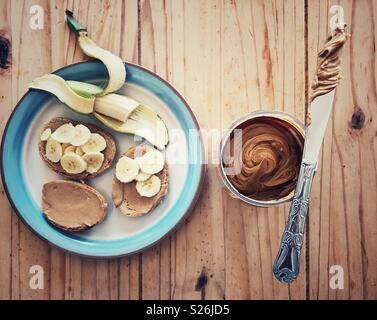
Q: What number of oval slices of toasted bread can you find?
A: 3